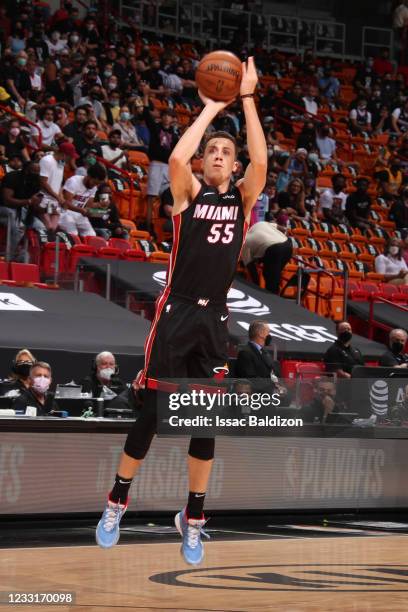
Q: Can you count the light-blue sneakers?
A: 2